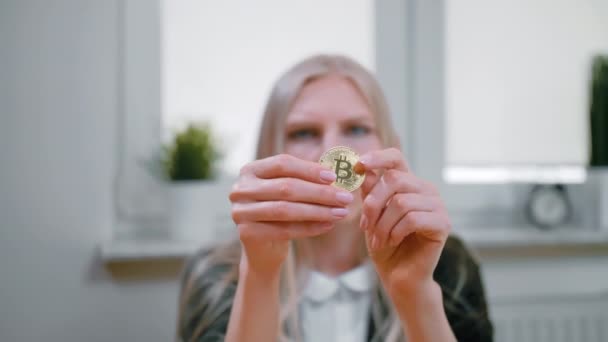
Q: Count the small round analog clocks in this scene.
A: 1